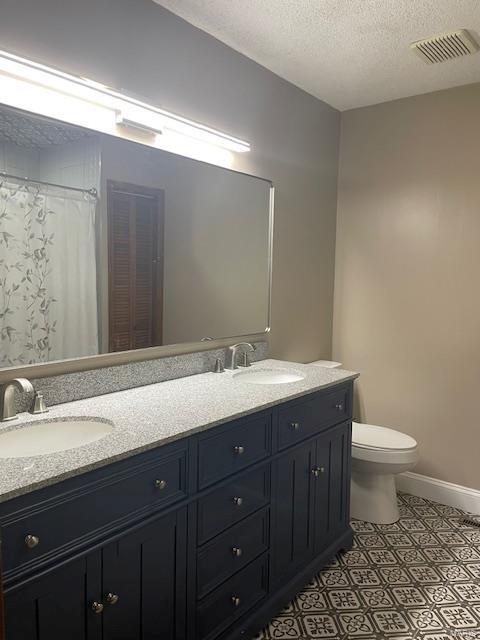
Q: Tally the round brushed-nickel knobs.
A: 12